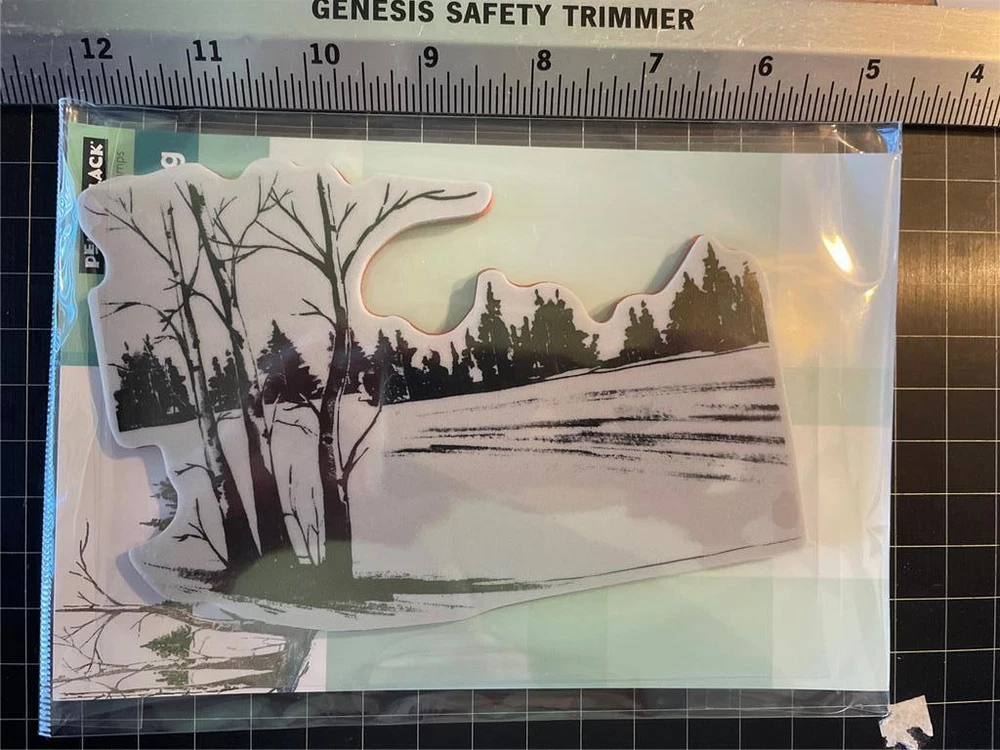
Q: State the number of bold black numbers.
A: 9